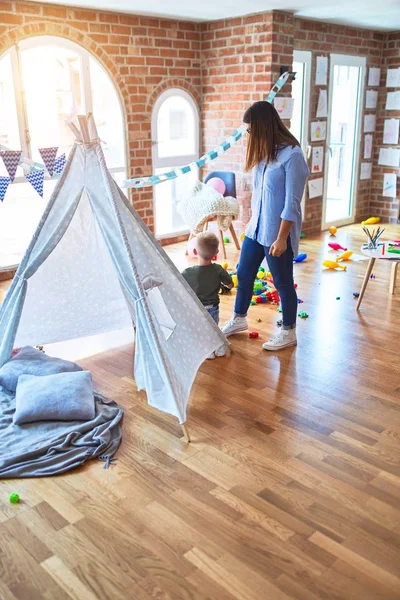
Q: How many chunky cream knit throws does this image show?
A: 1